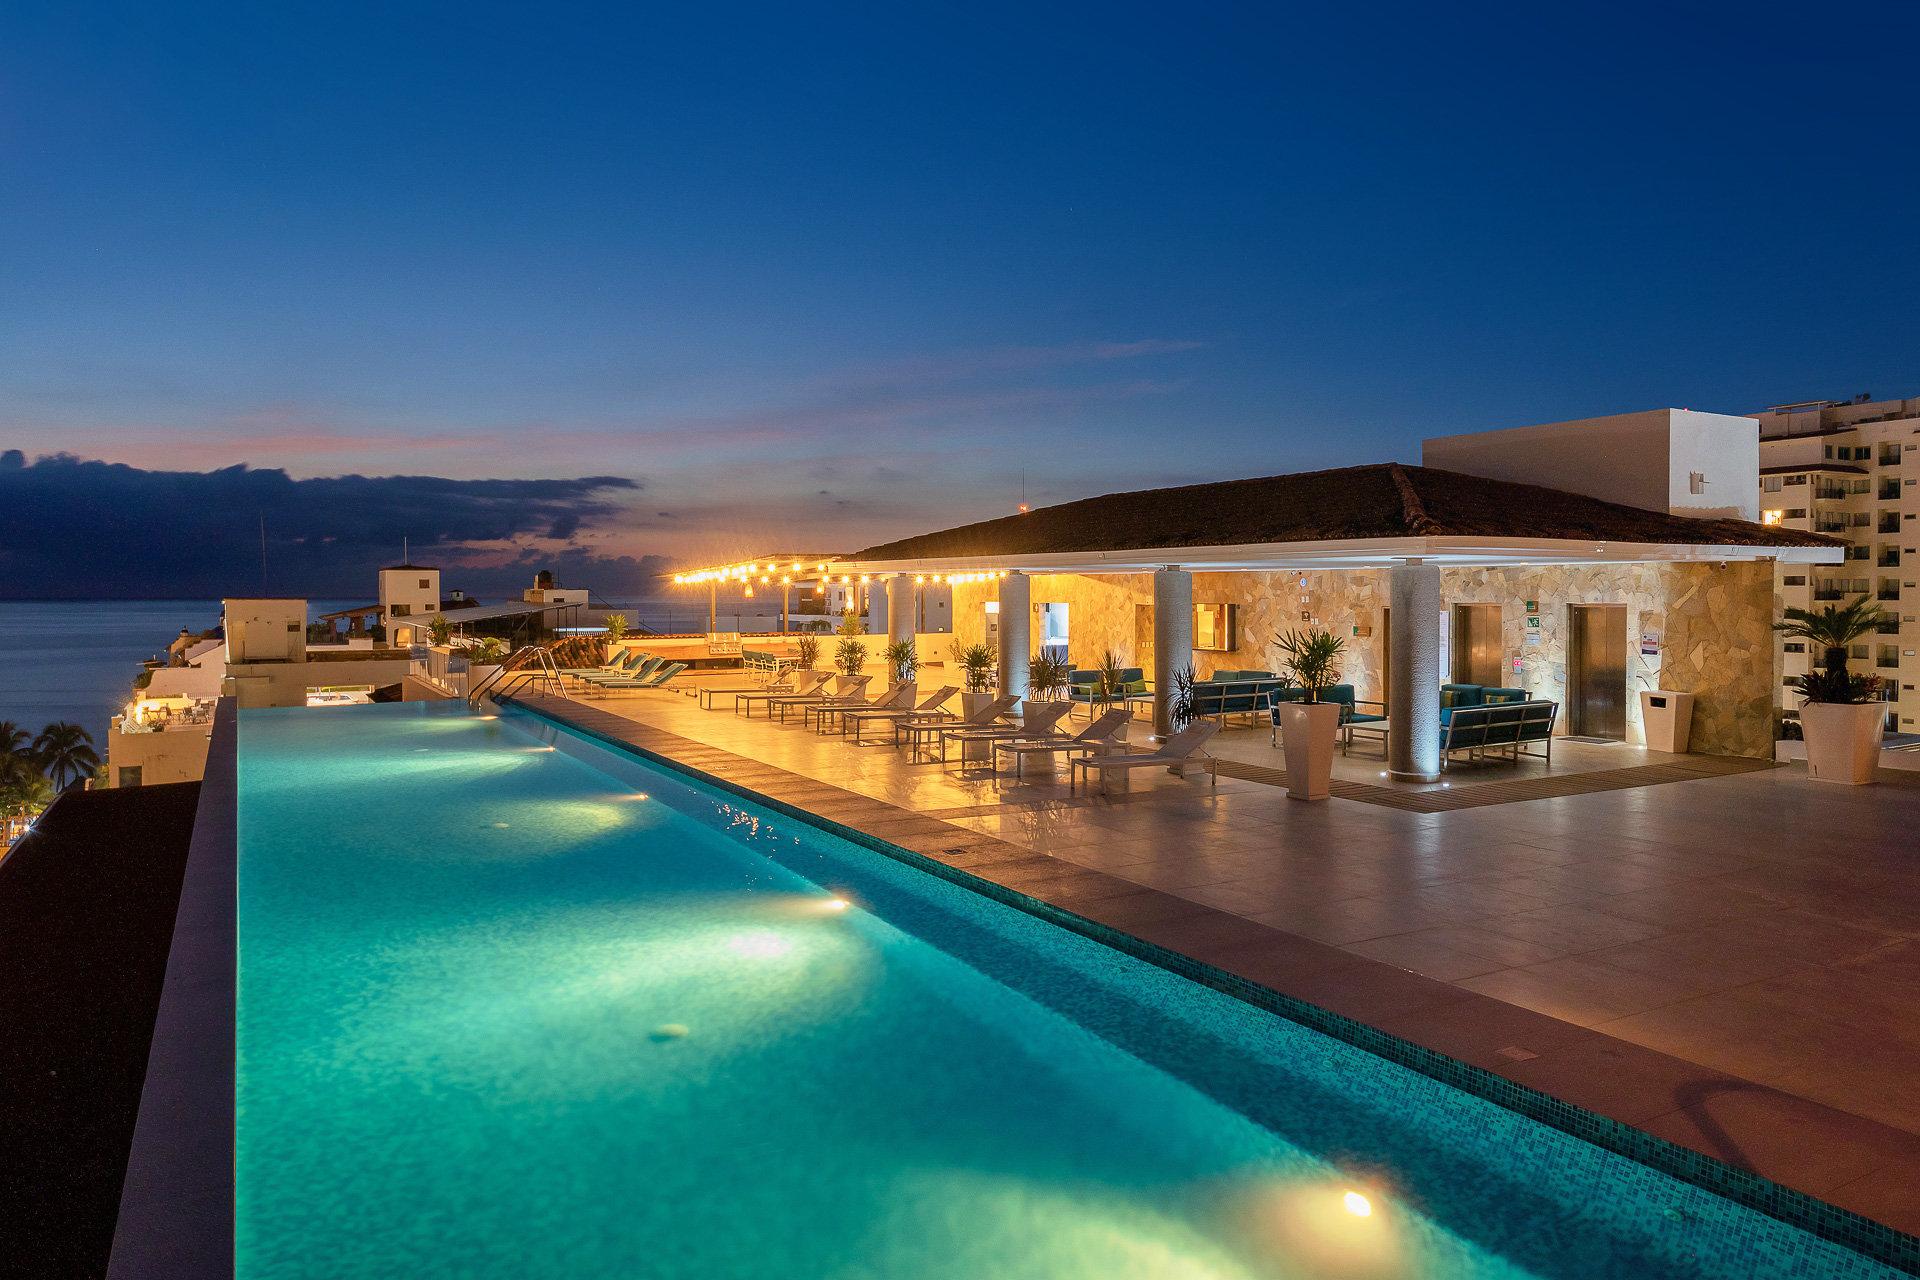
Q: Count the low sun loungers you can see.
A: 13